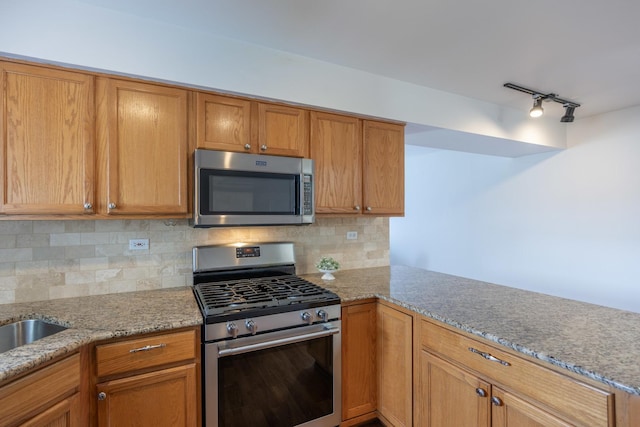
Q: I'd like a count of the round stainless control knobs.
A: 4